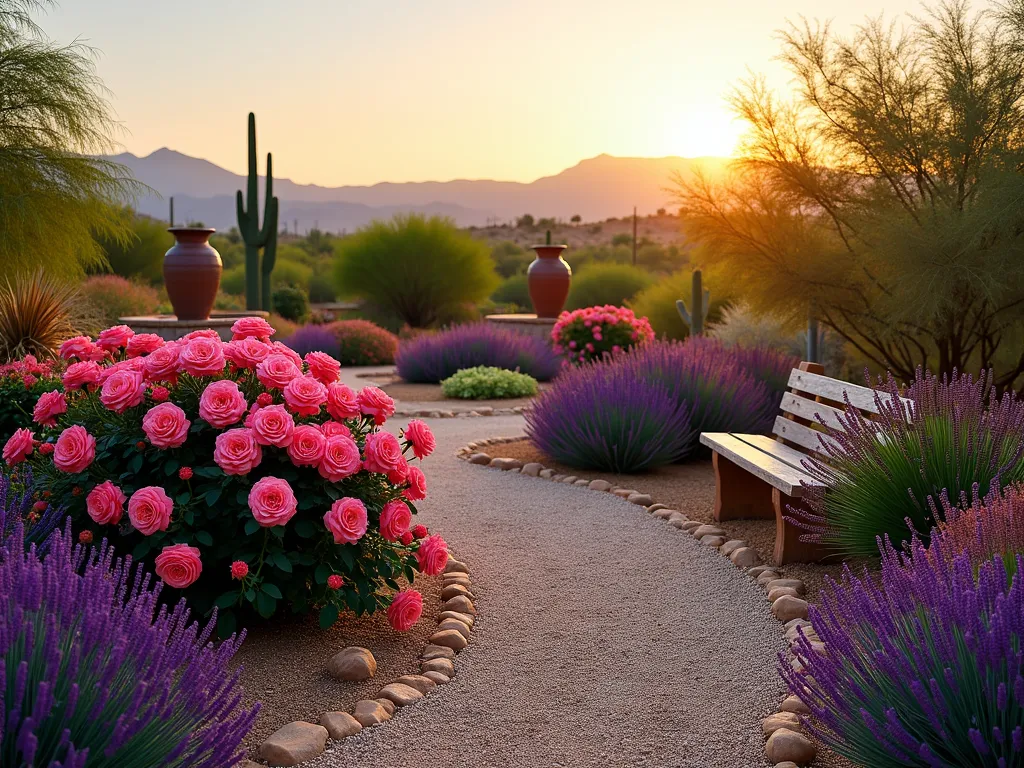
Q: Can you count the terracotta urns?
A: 2